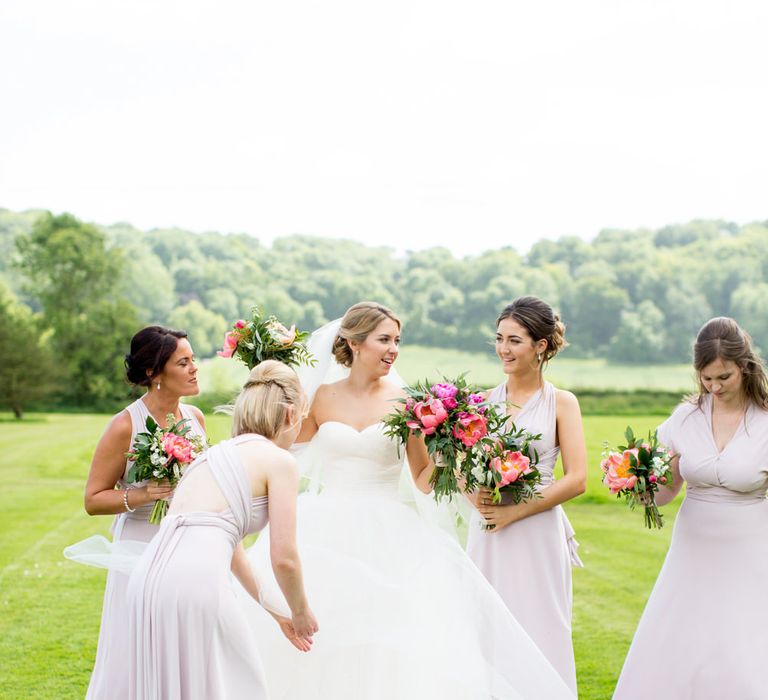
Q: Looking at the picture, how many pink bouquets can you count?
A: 5